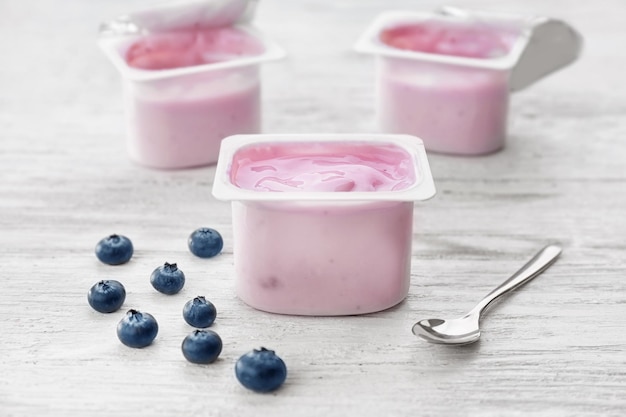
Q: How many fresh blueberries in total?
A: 8